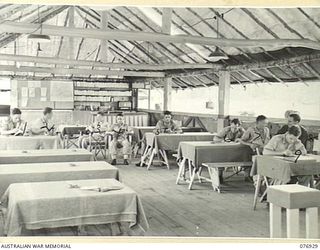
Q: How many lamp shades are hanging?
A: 2